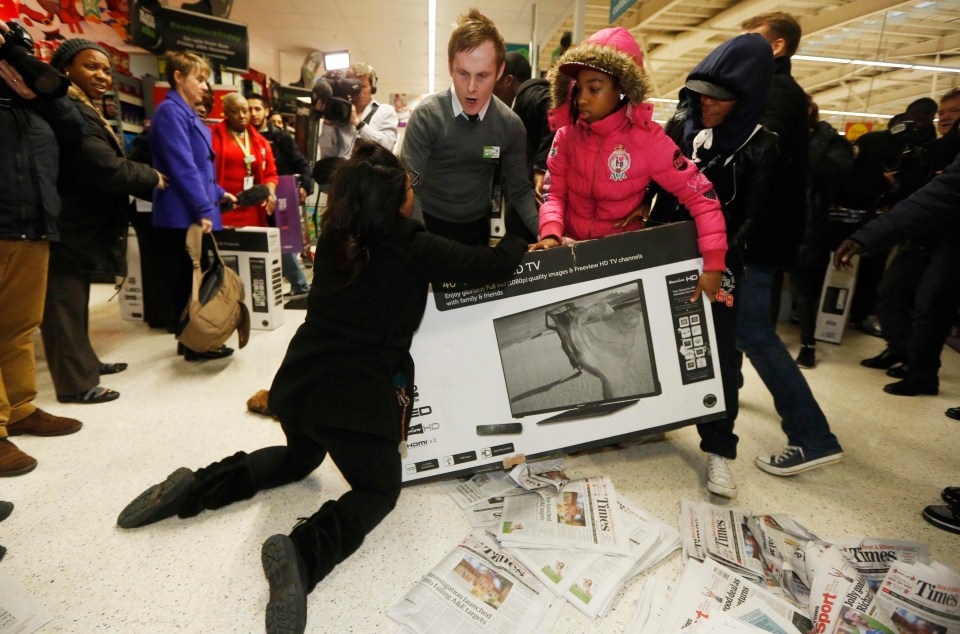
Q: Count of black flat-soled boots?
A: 2